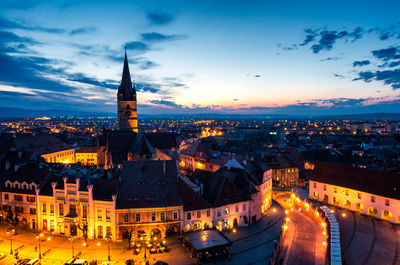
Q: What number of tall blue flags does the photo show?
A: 0